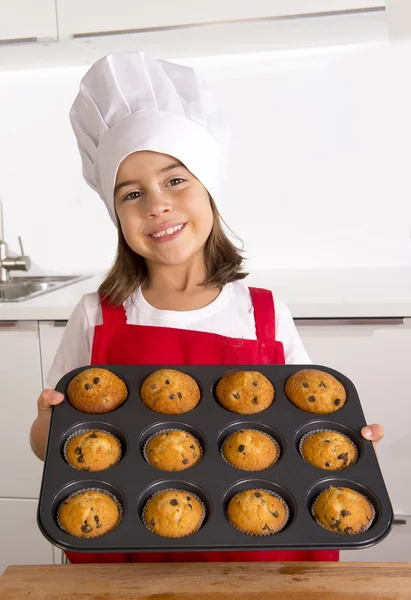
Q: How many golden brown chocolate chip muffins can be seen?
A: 12